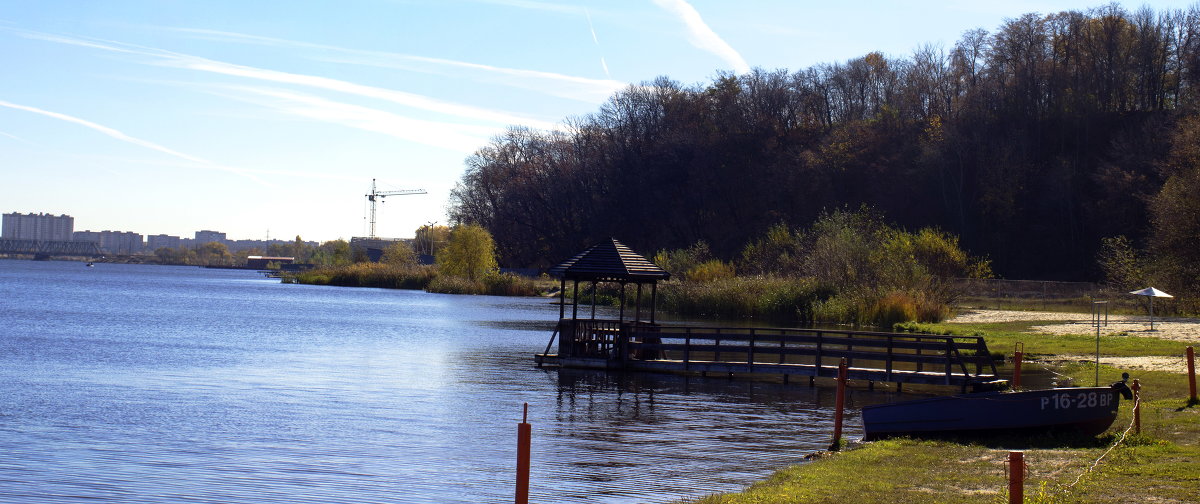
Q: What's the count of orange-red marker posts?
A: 6